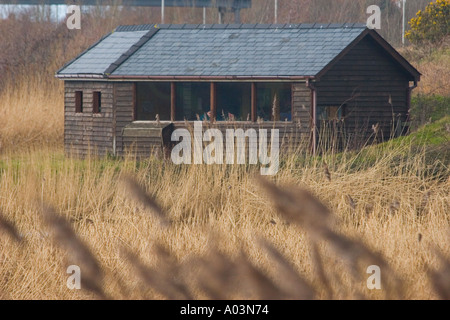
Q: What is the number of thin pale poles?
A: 4